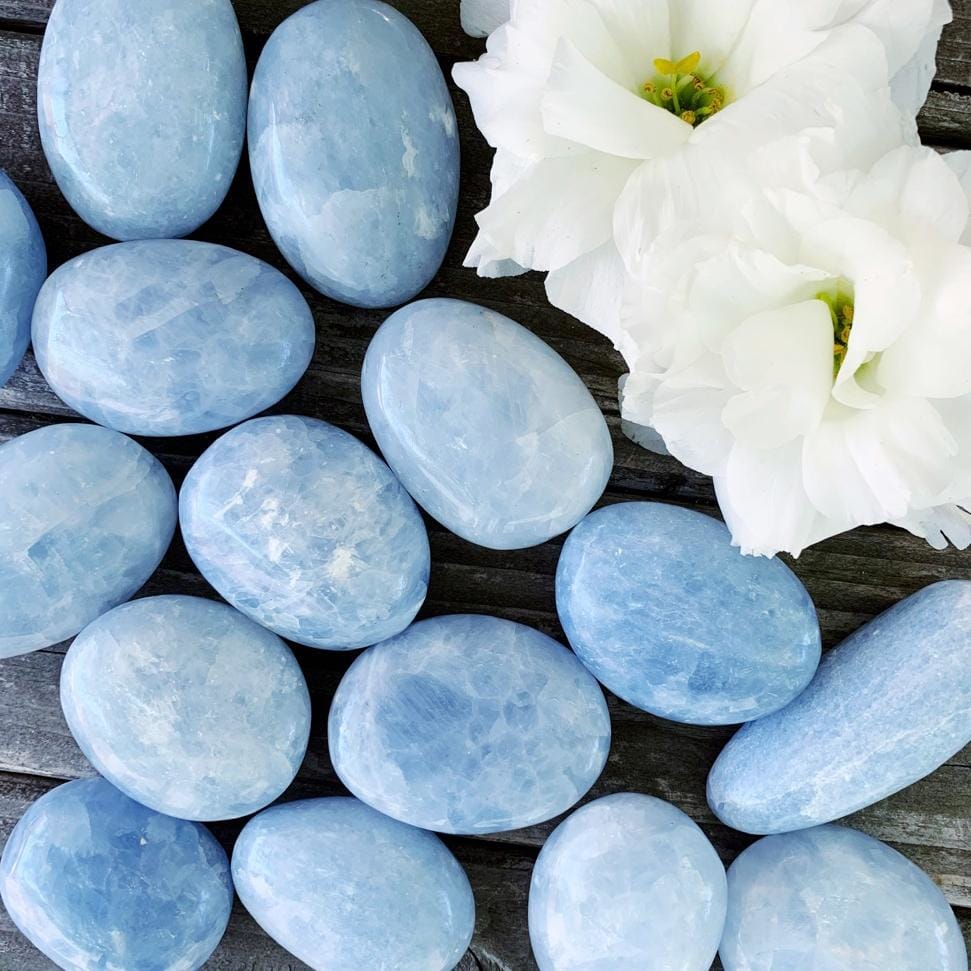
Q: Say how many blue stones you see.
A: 15